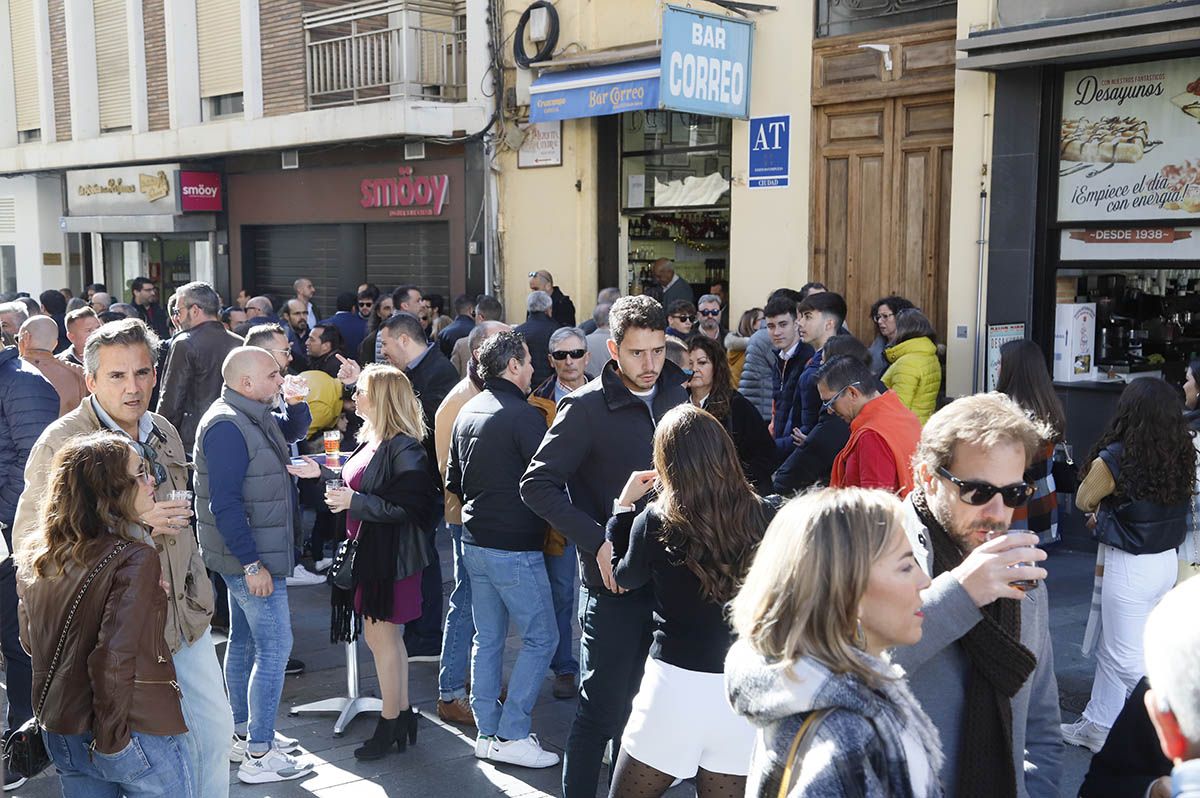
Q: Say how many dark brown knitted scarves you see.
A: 1